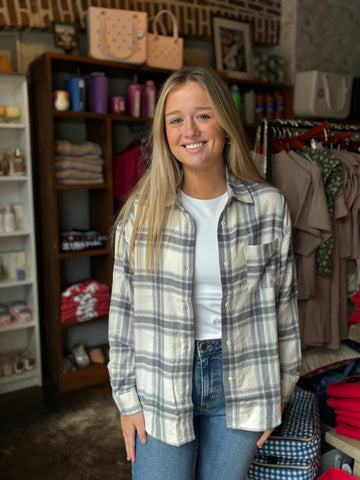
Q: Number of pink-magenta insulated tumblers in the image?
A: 3